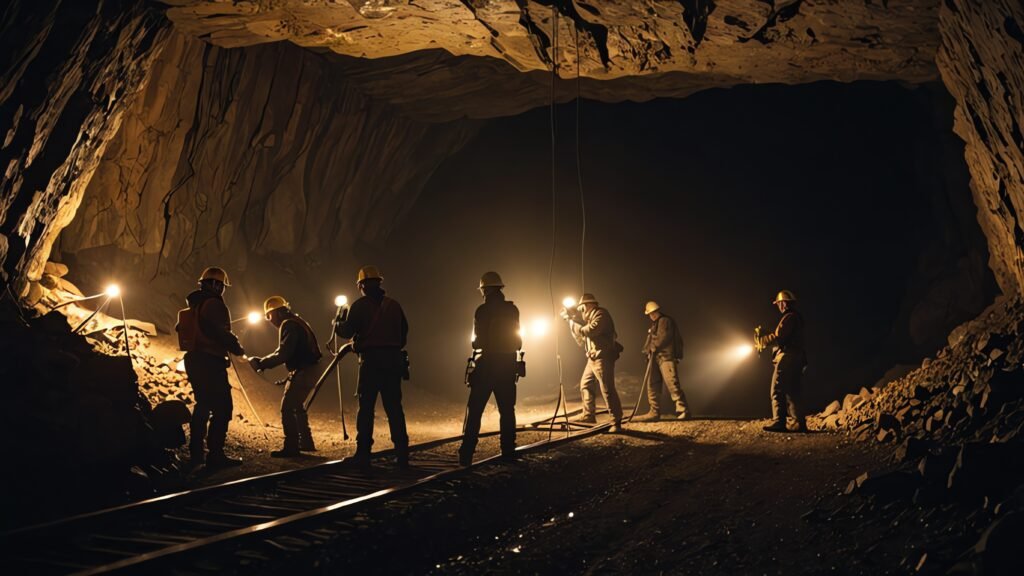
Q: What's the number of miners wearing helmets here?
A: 7